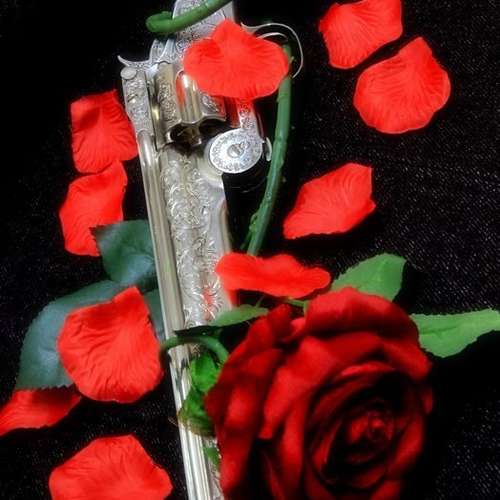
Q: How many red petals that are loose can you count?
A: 10